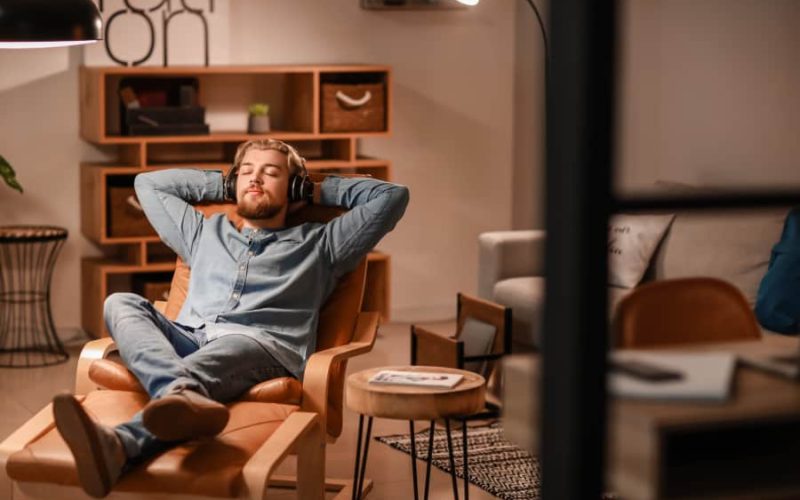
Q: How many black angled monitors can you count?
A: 0